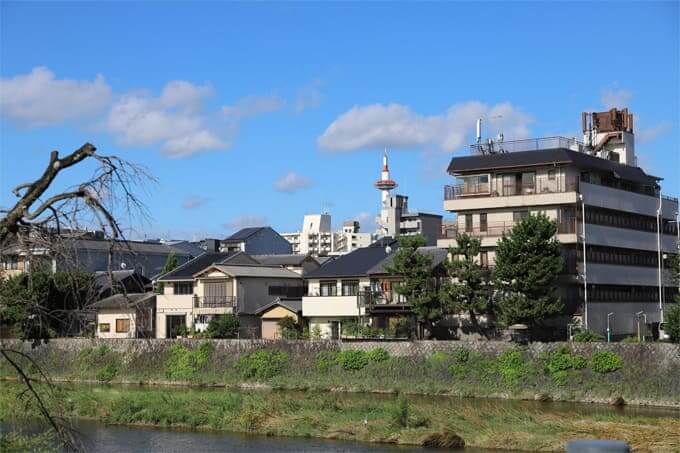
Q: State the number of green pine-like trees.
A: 3